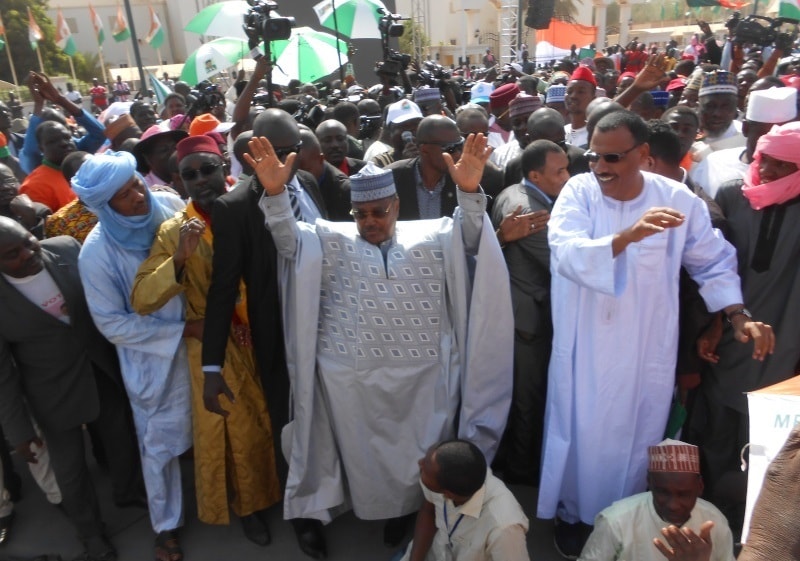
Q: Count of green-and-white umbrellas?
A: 4